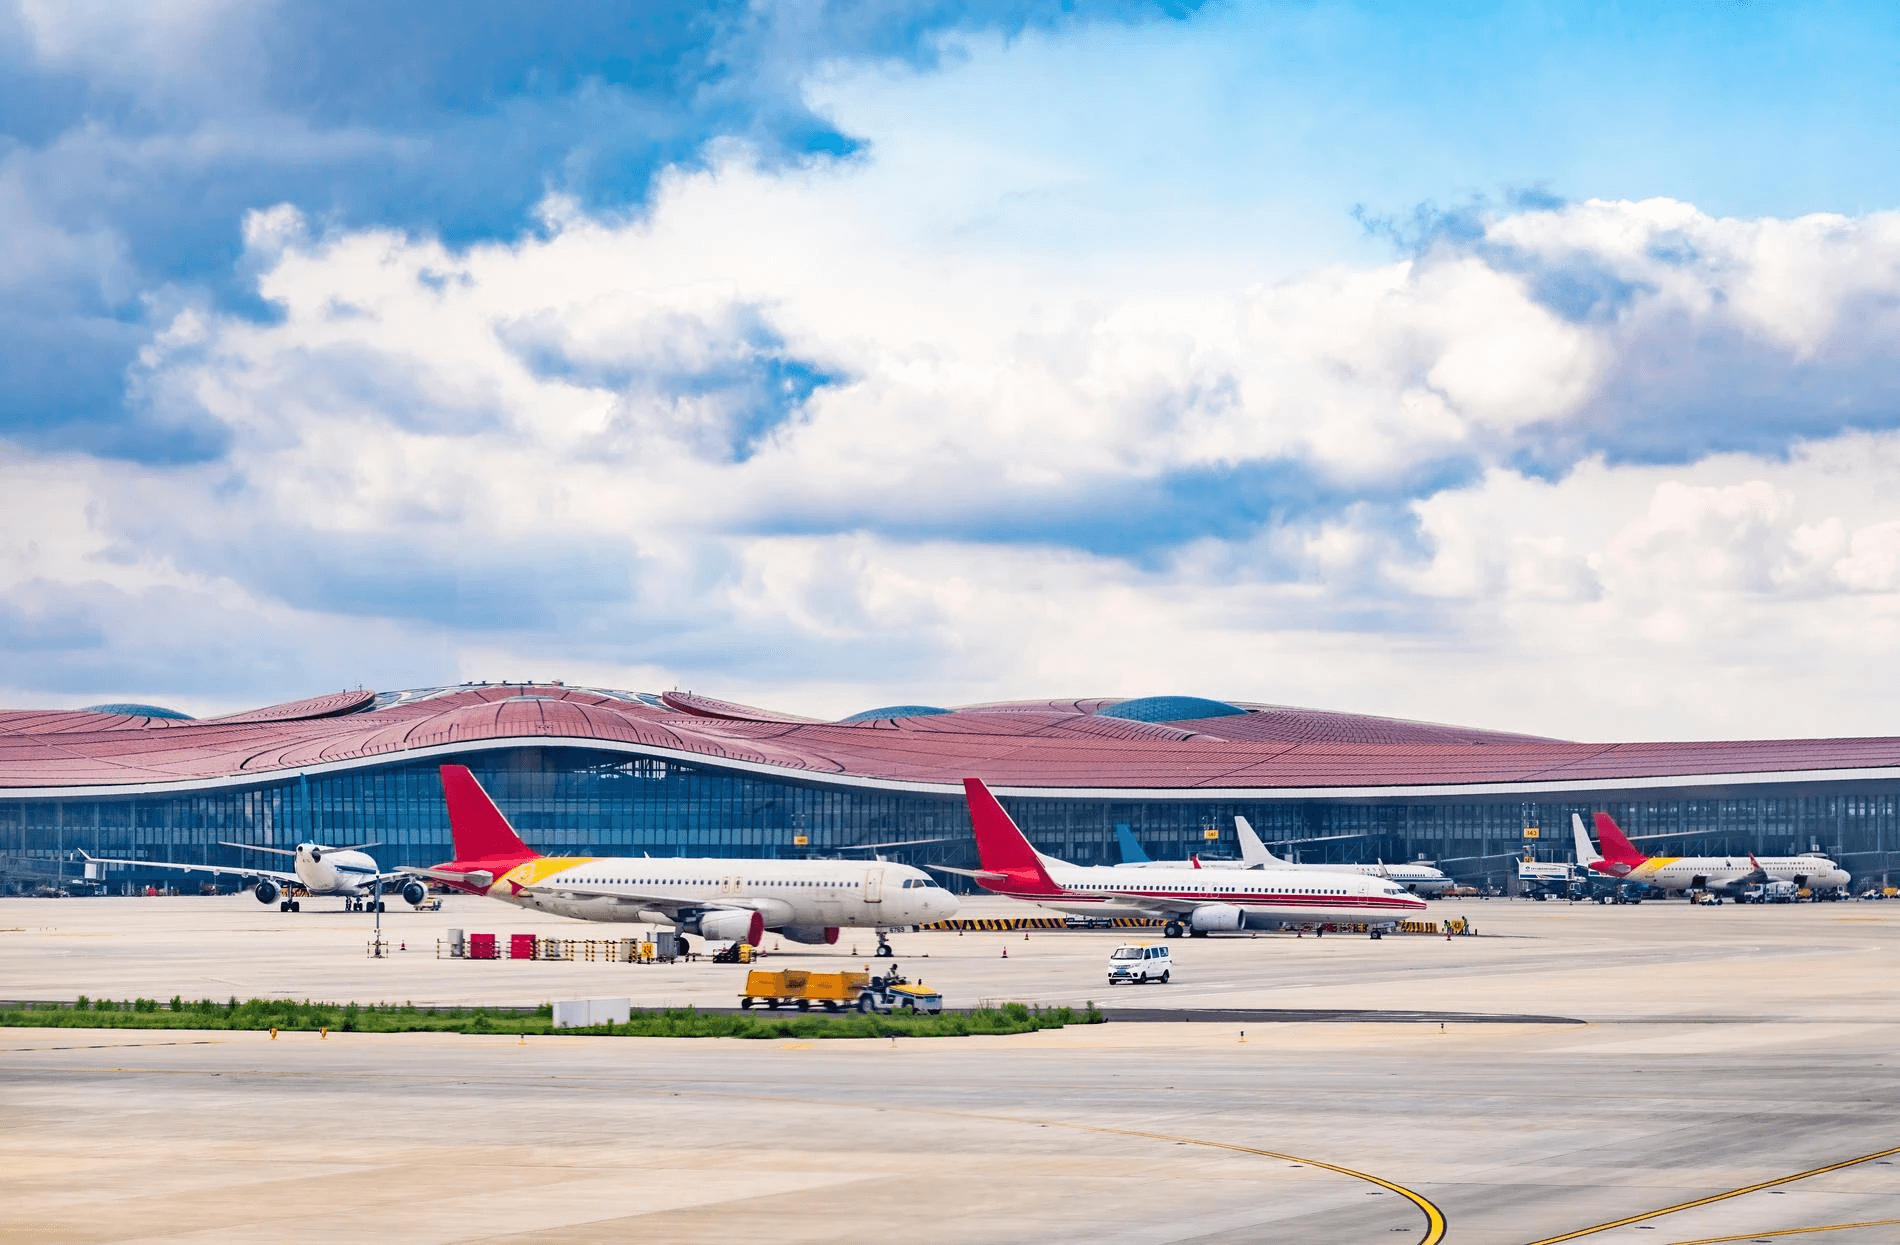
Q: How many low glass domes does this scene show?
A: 3